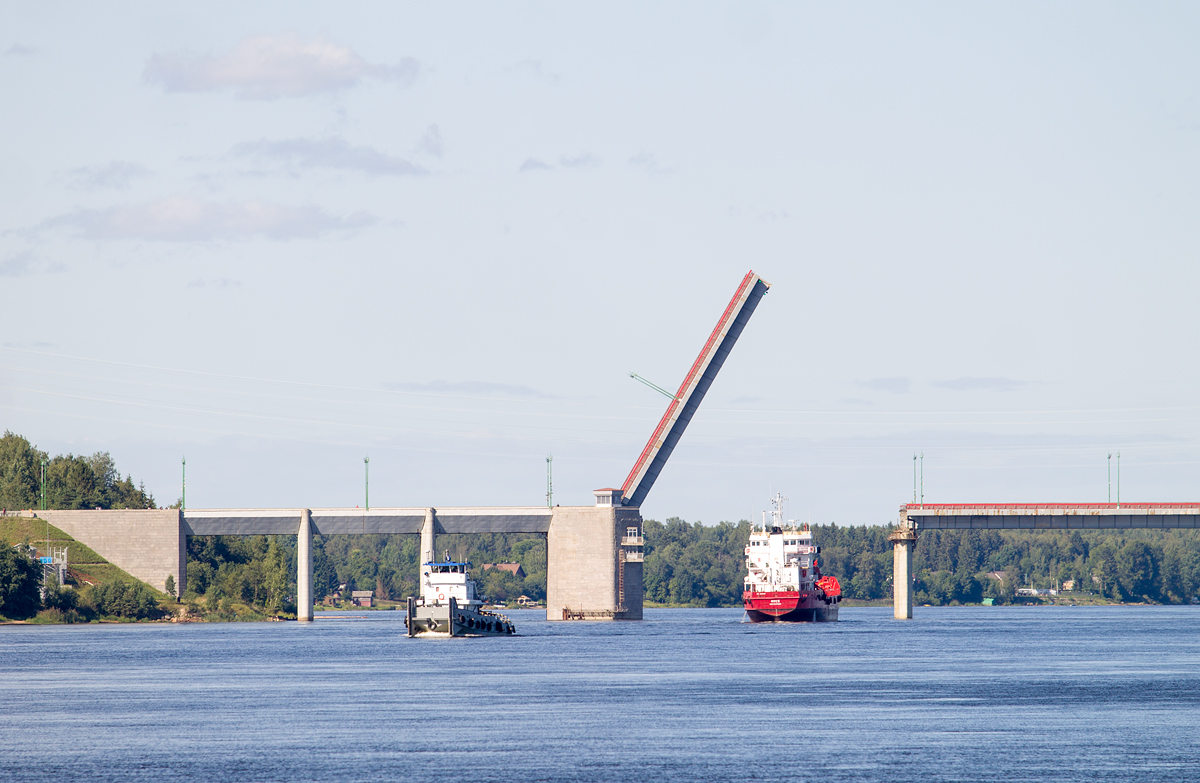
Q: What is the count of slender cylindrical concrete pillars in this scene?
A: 3